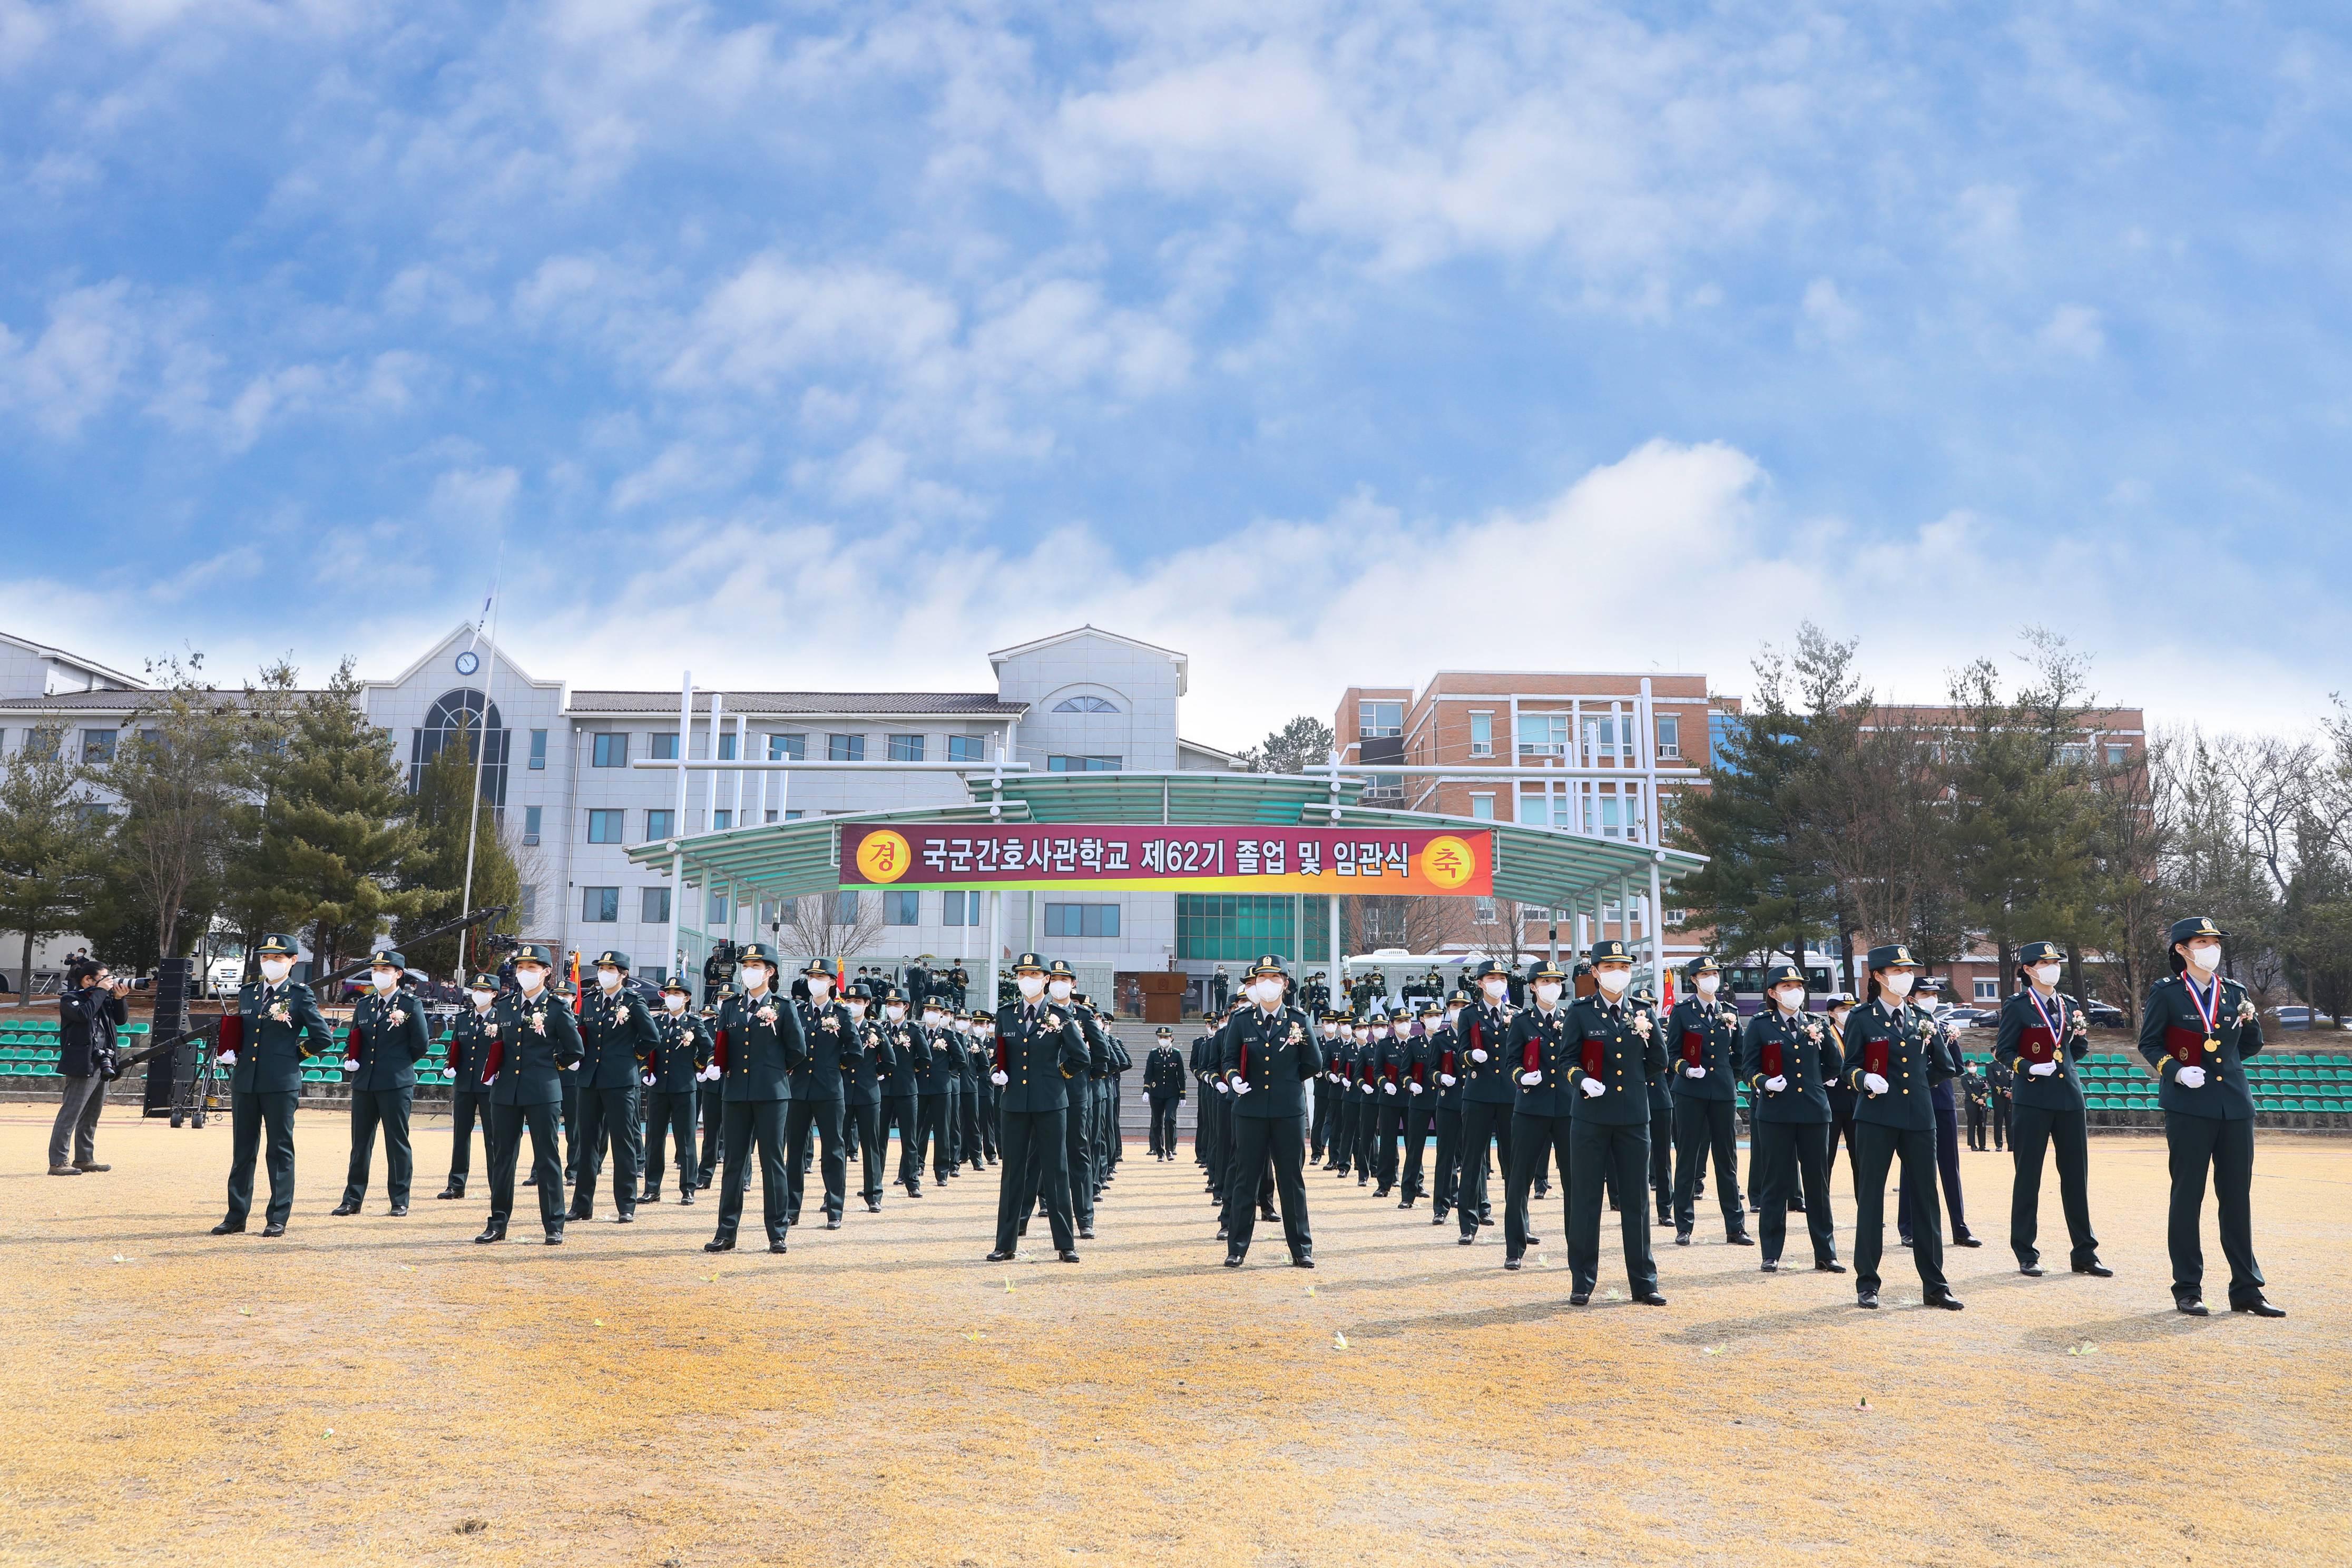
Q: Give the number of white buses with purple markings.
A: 2